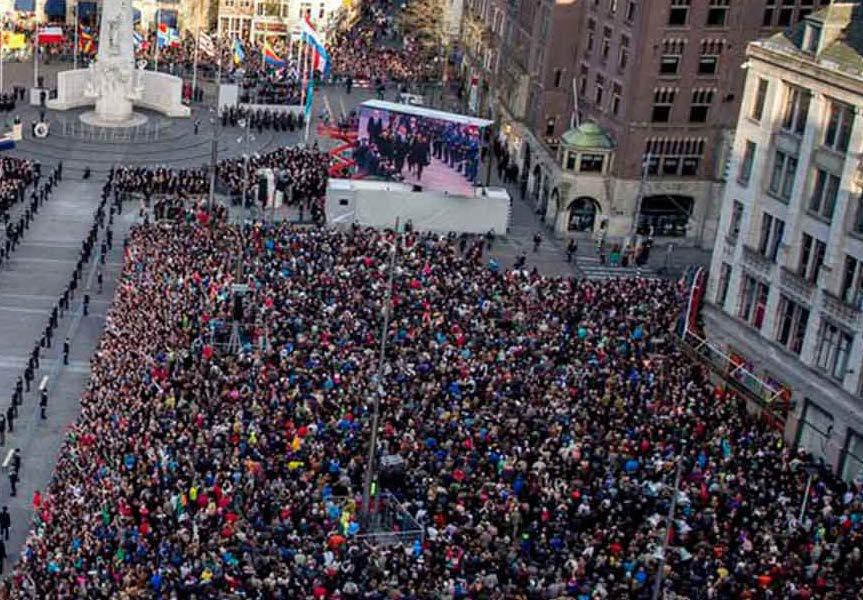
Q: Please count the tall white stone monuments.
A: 1